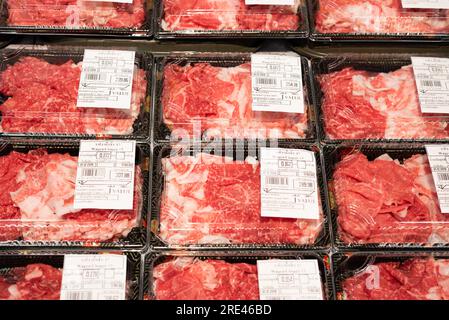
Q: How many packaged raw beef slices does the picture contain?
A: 12